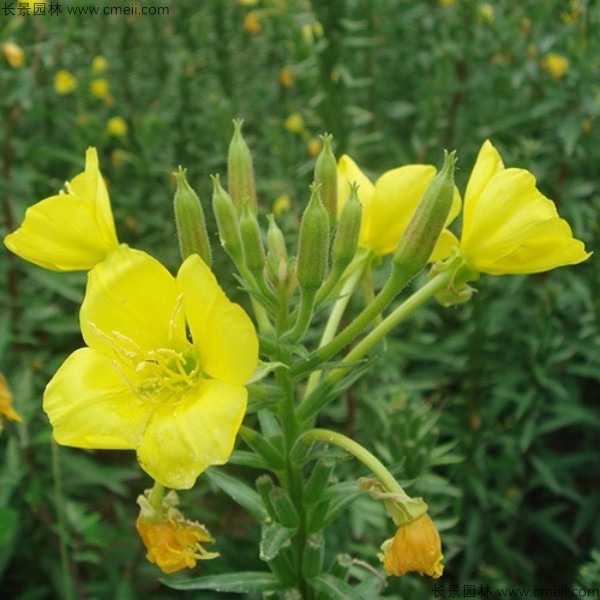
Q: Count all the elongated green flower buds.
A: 9